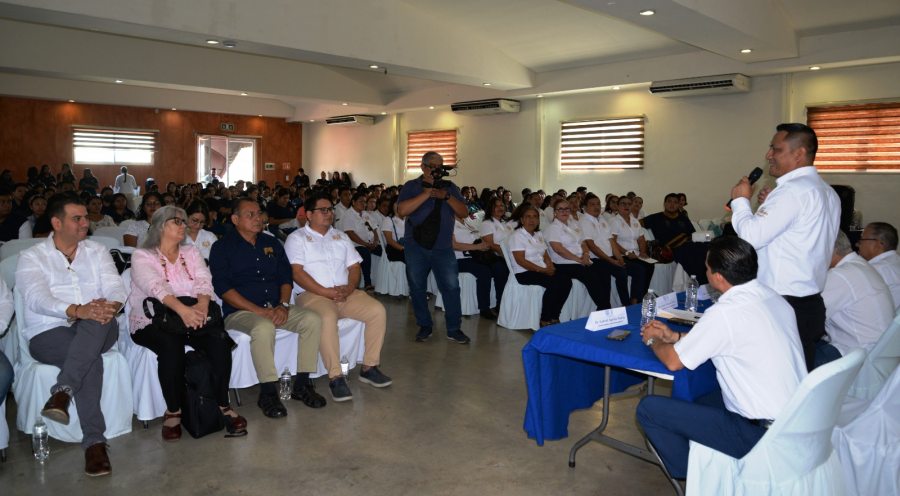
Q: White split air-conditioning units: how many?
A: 3